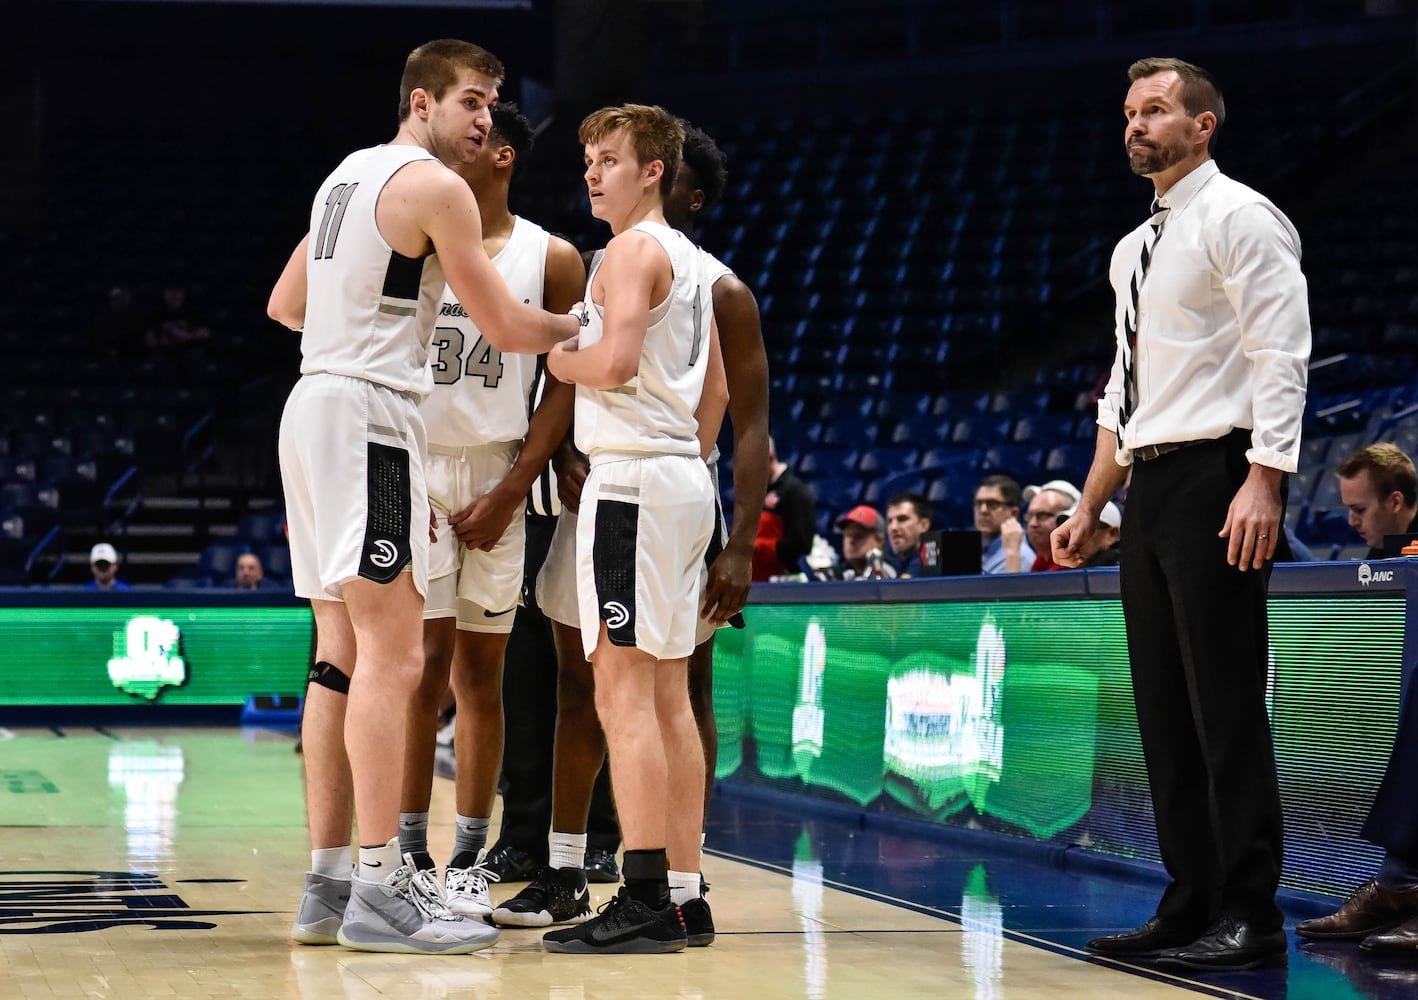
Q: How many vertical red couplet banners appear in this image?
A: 0